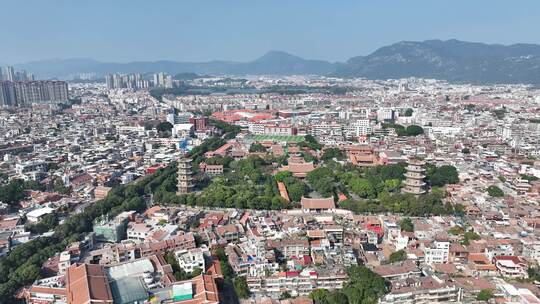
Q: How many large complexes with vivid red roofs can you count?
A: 1